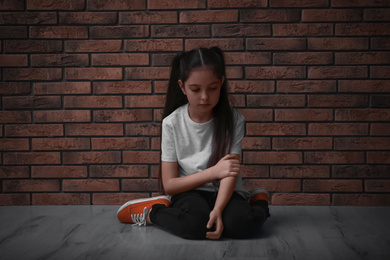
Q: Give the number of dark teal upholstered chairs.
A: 0